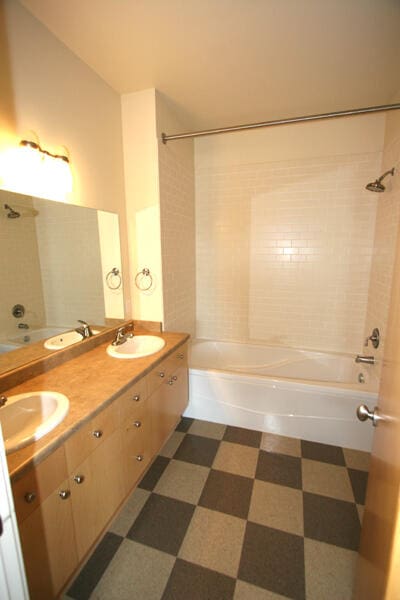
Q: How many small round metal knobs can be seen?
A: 11